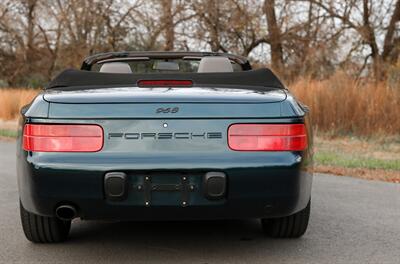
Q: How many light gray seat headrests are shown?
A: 2